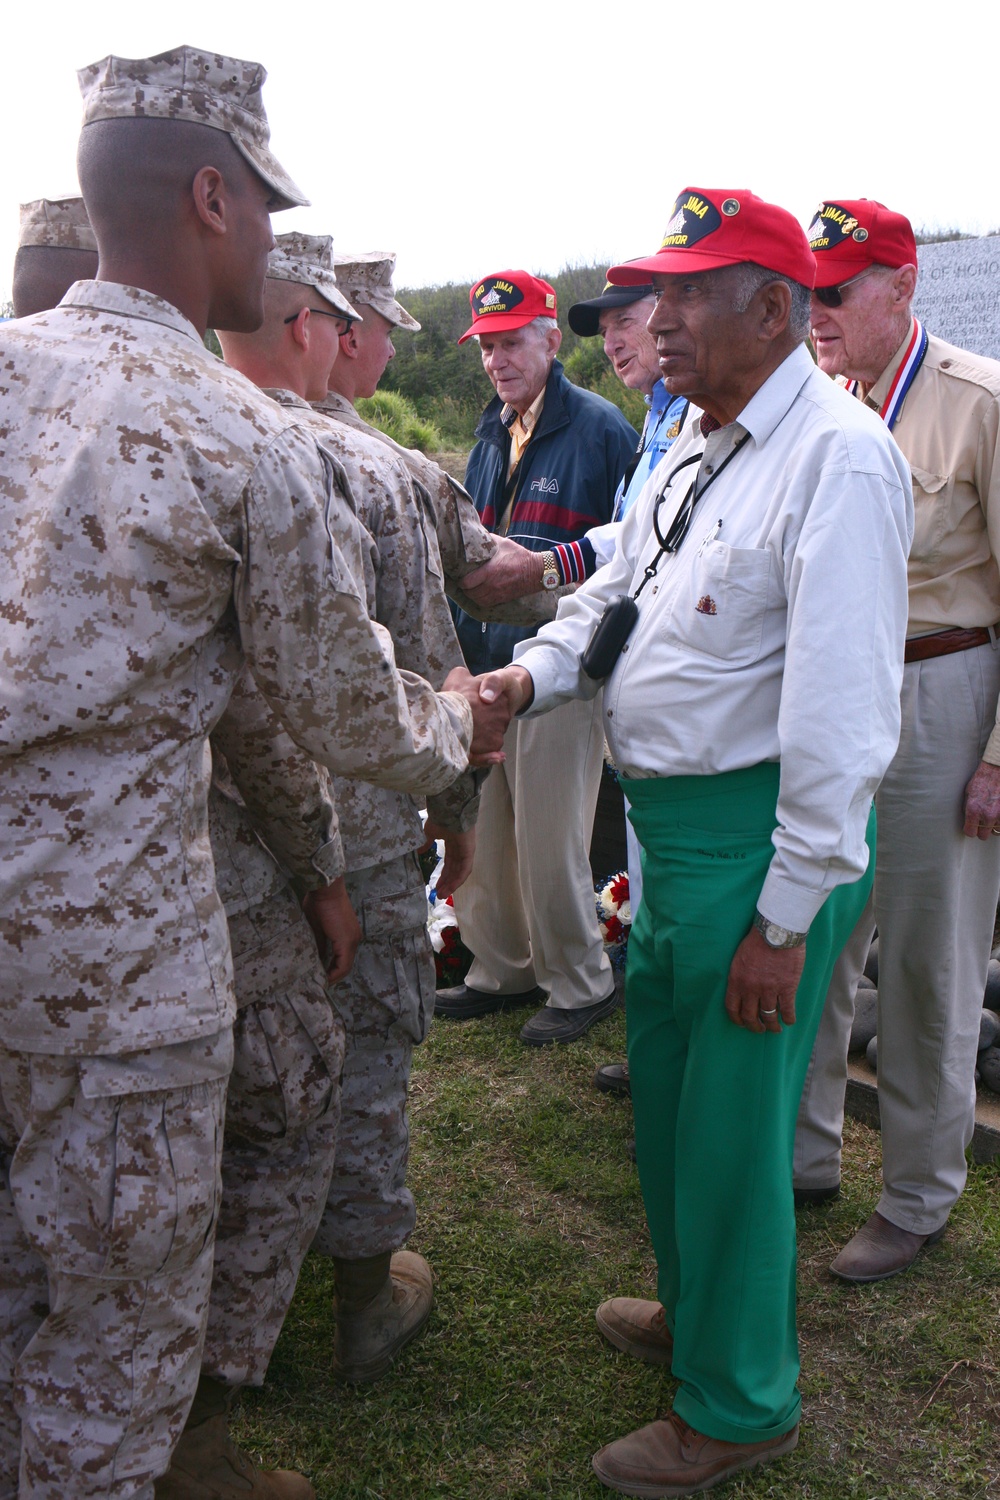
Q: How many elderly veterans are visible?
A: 4